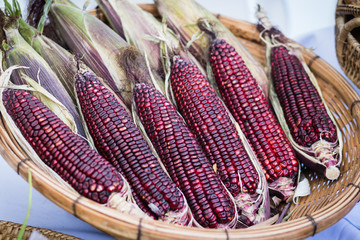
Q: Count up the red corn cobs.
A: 6